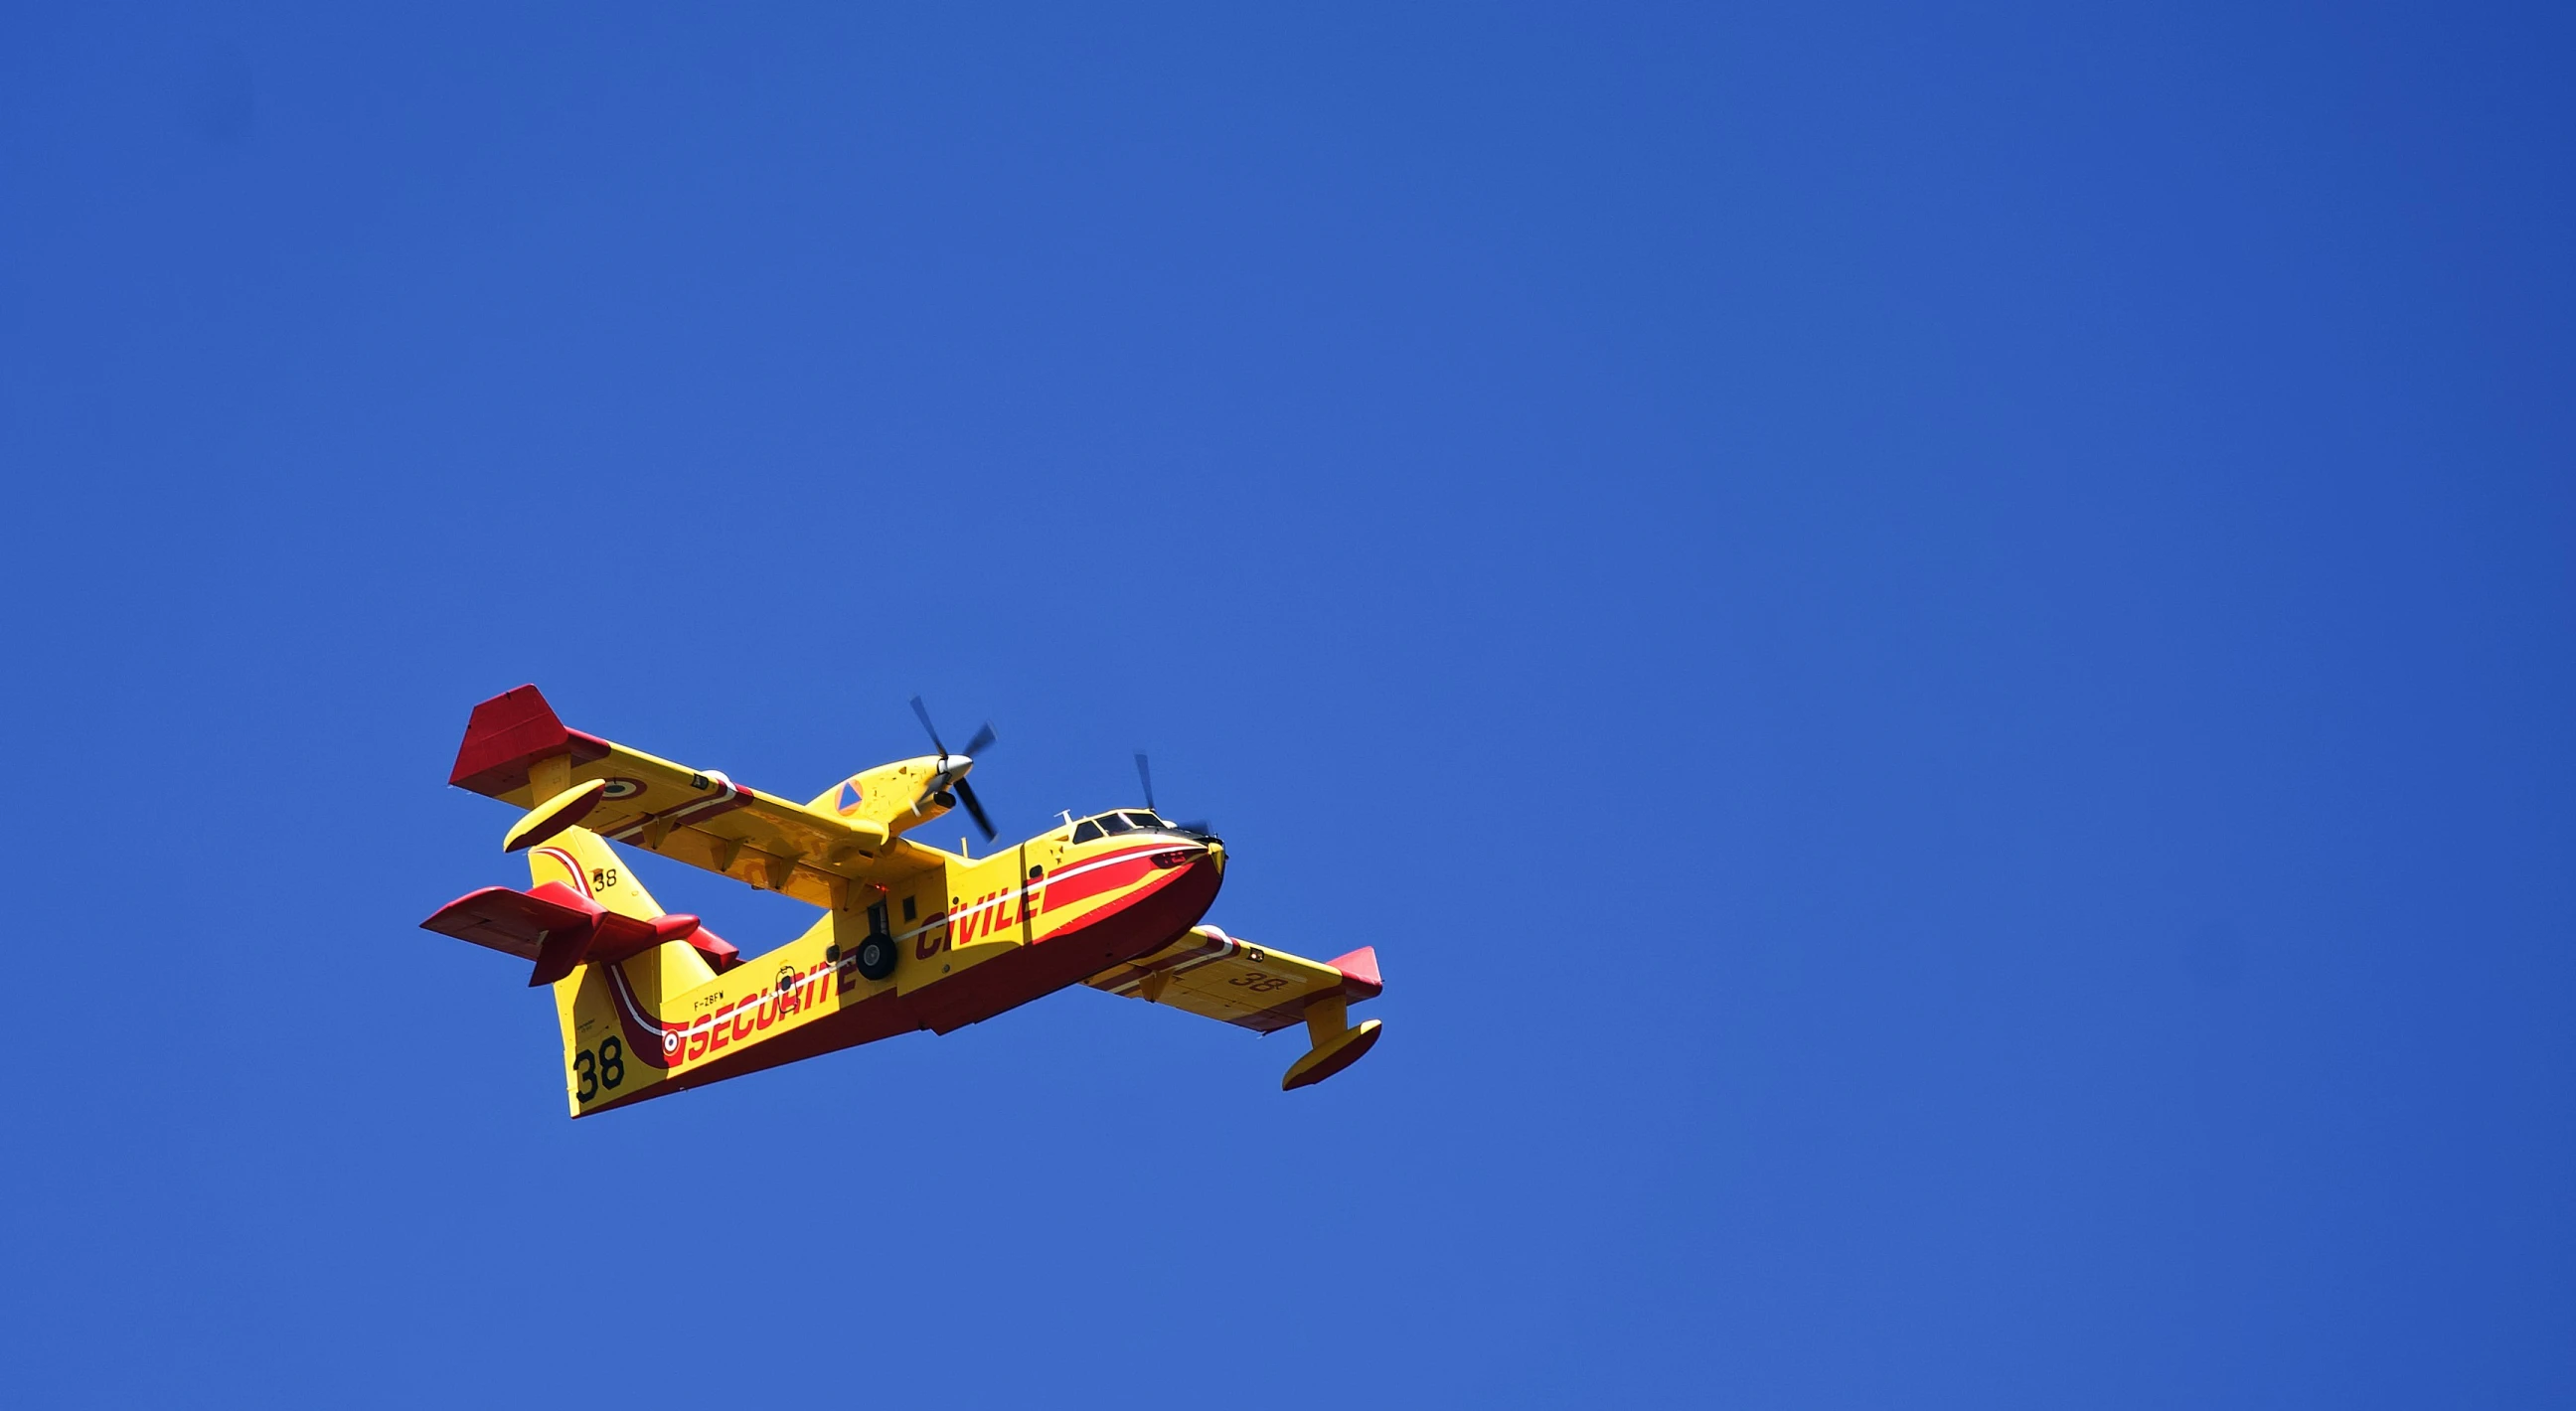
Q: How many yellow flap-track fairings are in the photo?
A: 5